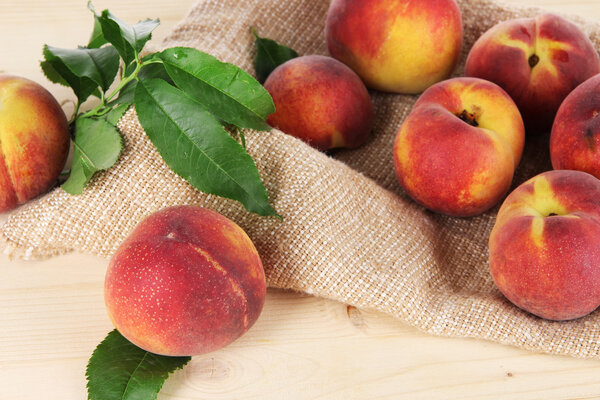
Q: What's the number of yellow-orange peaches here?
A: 8